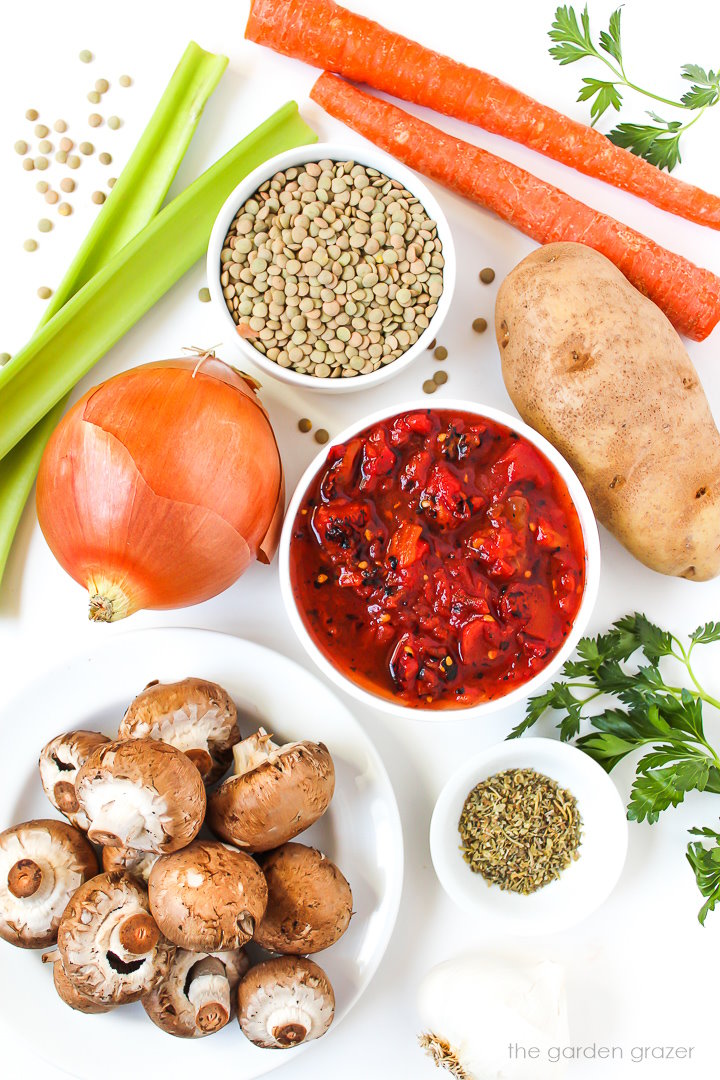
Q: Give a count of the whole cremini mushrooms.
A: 12